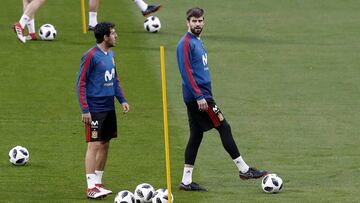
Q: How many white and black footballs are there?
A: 7